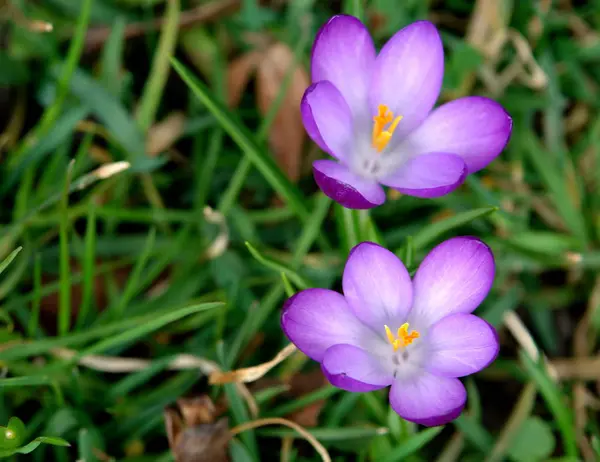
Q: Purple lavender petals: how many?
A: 12